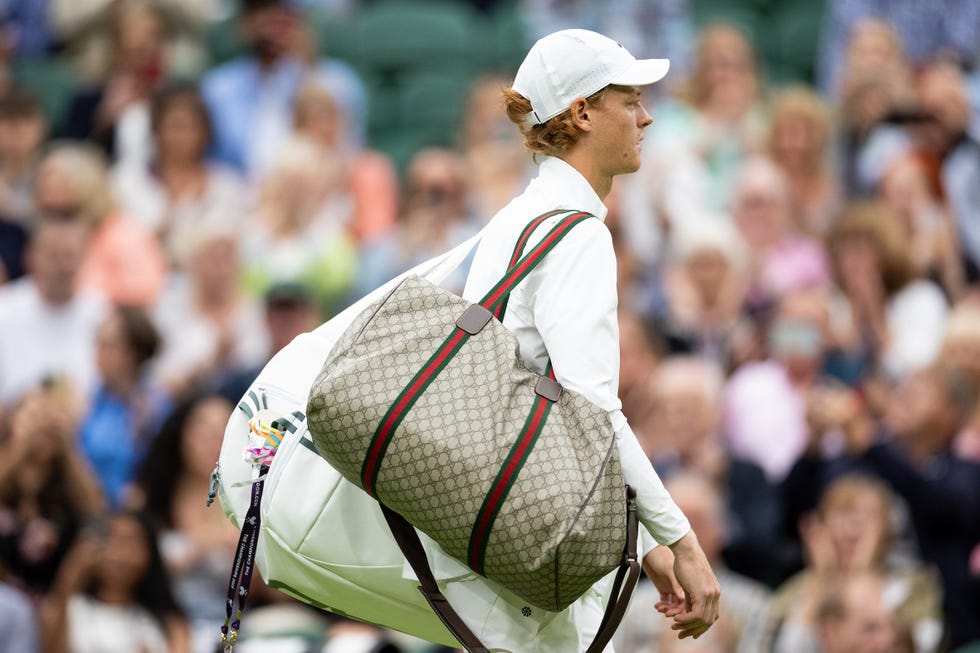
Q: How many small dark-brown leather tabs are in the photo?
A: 2